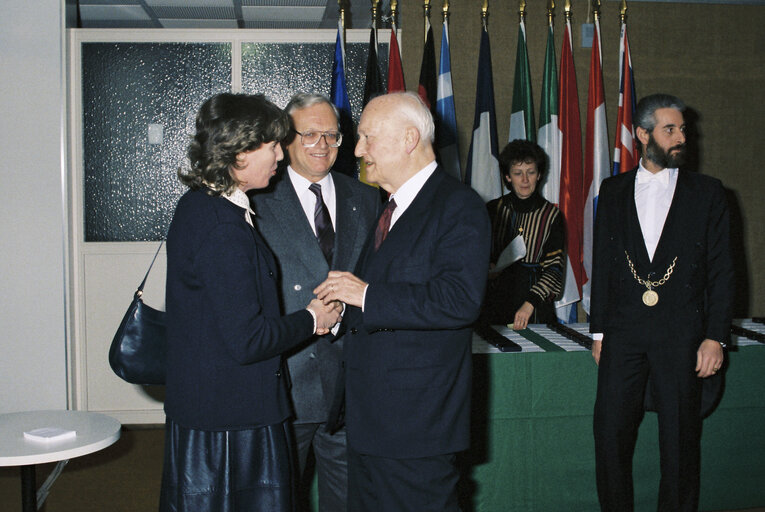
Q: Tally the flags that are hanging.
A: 11